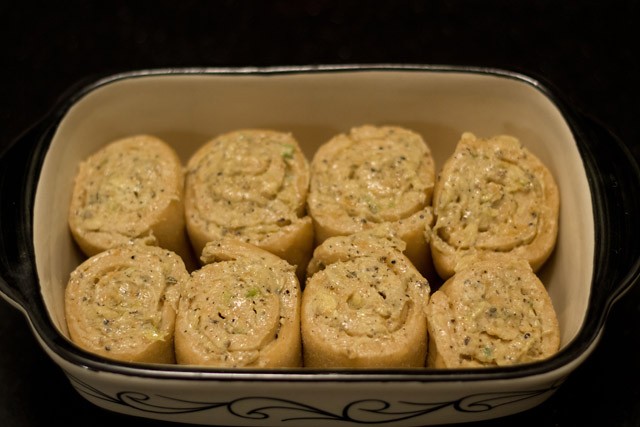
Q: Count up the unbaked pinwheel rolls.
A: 8